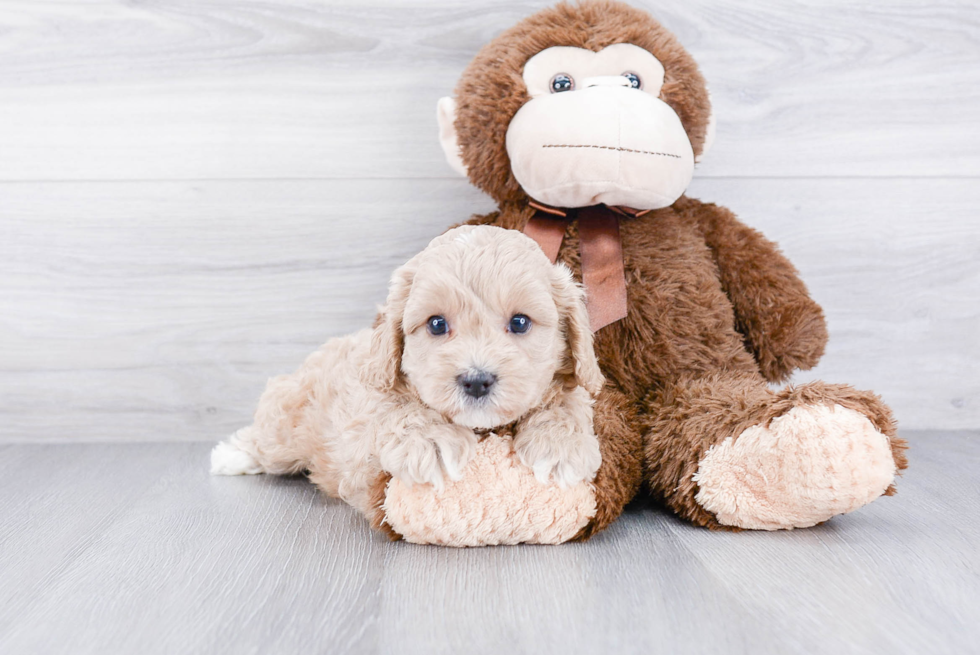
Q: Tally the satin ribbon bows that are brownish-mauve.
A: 1